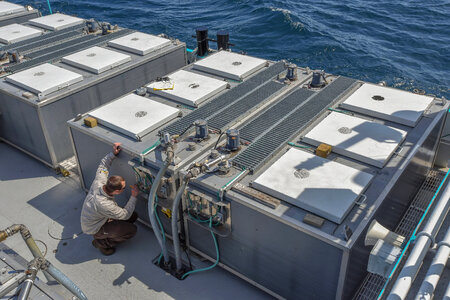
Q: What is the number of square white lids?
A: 12